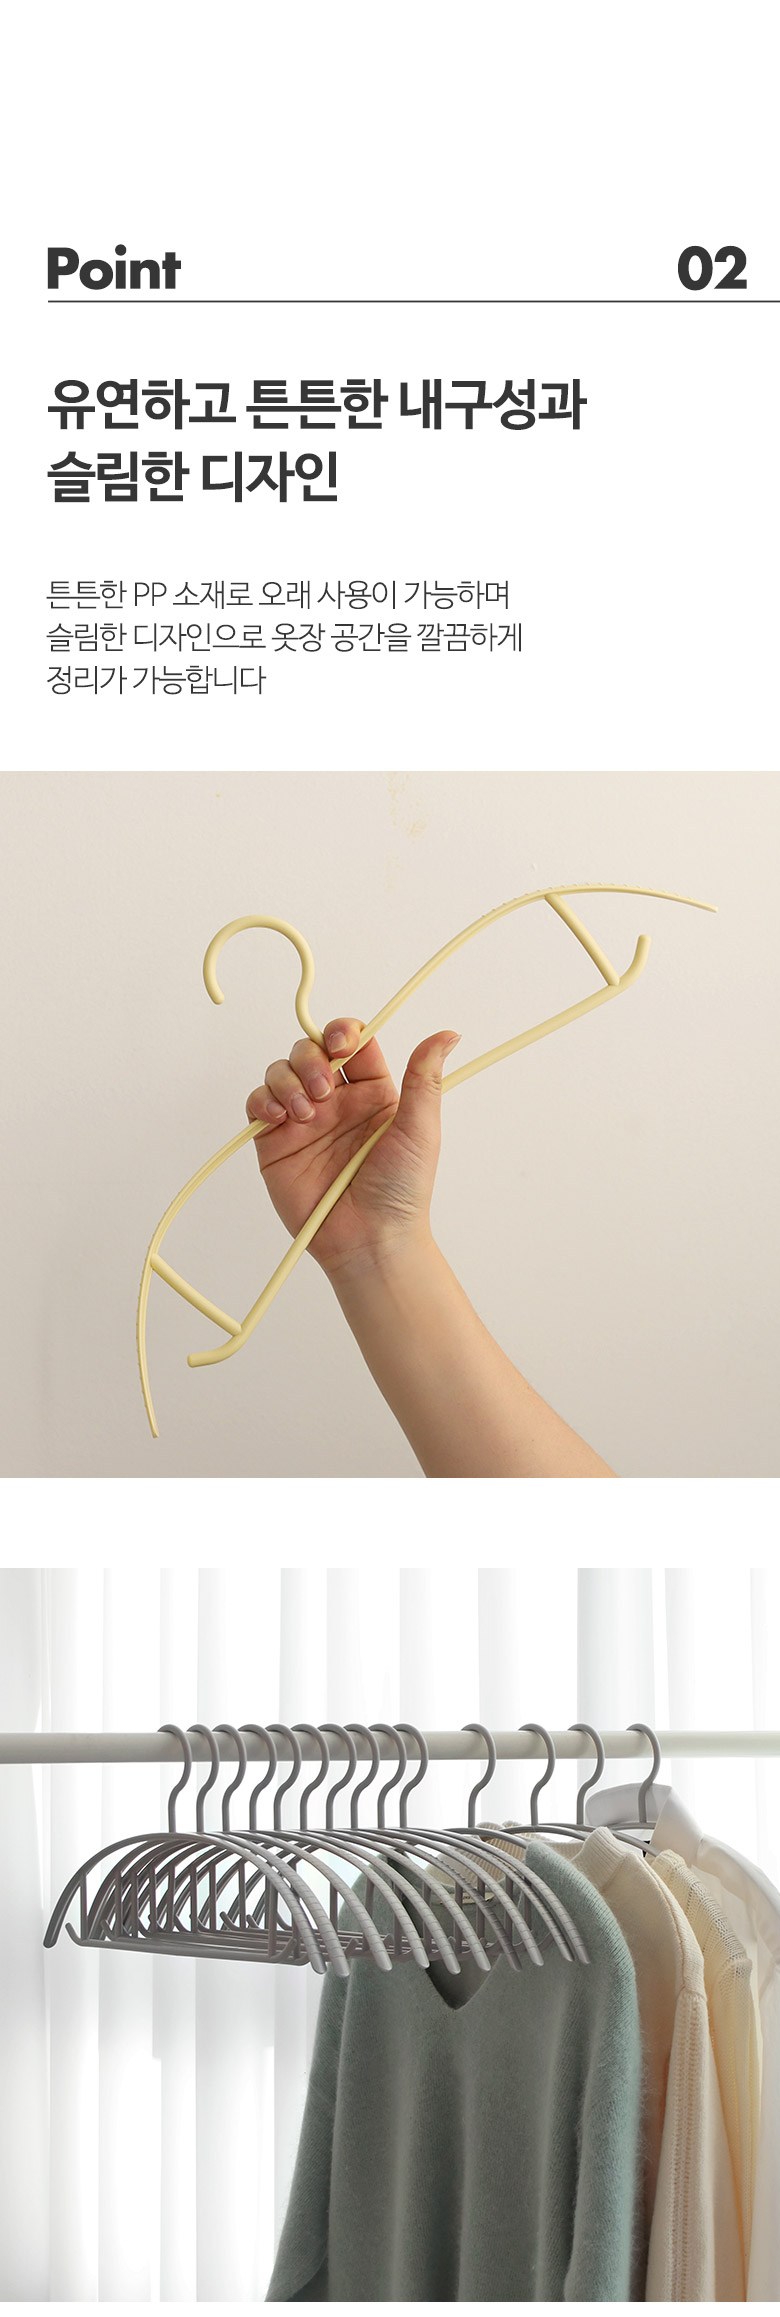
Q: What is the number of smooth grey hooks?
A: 14